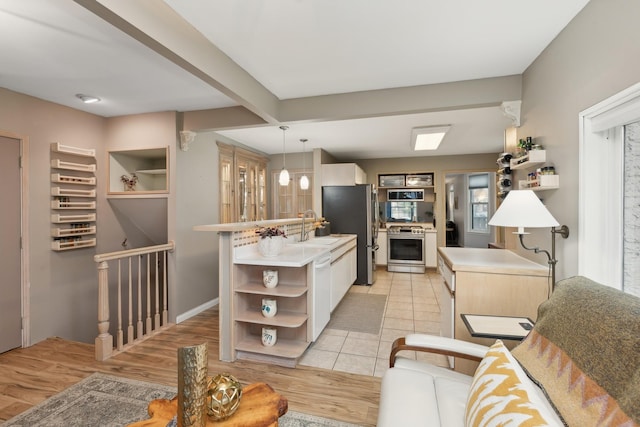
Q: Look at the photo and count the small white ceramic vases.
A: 3